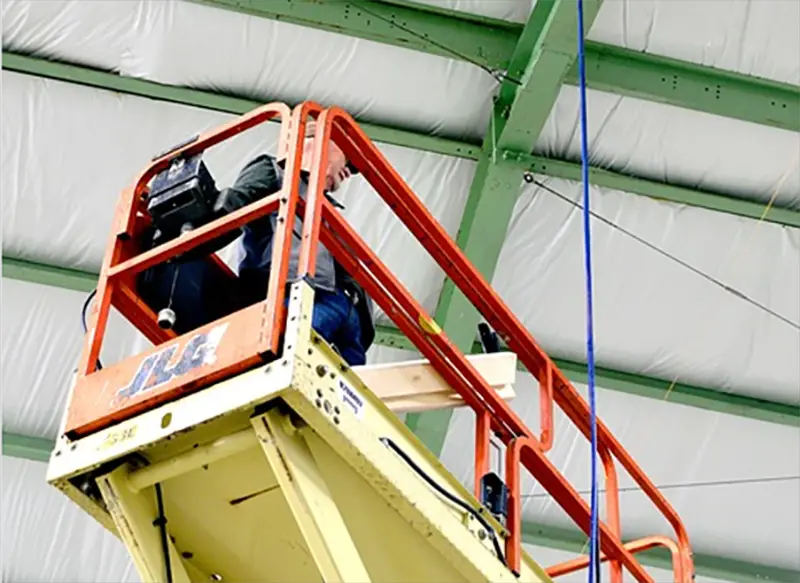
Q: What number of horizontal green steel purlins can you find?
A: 4